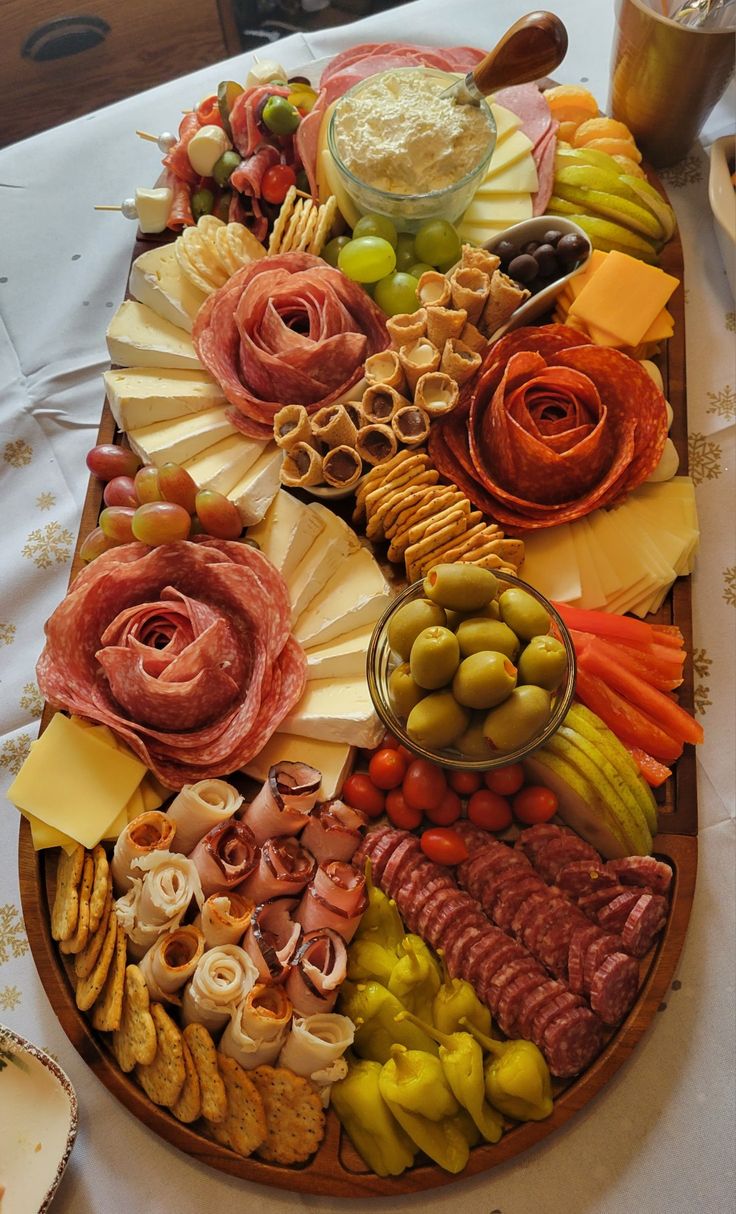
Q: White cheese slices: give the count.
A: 12